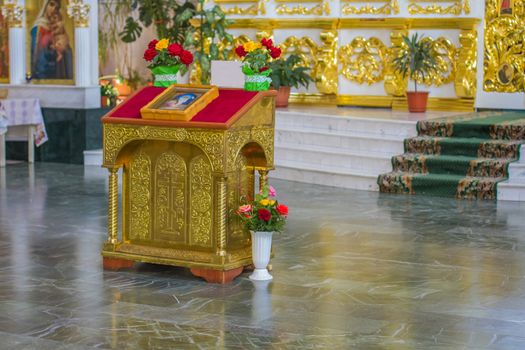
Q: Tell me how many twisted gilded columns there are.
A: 3